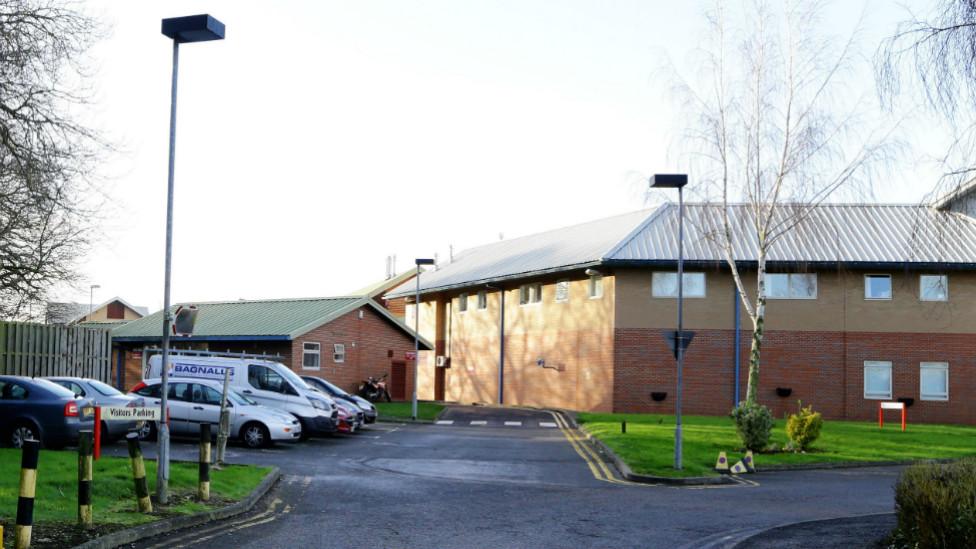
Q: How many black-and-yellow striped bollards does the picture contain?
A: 4